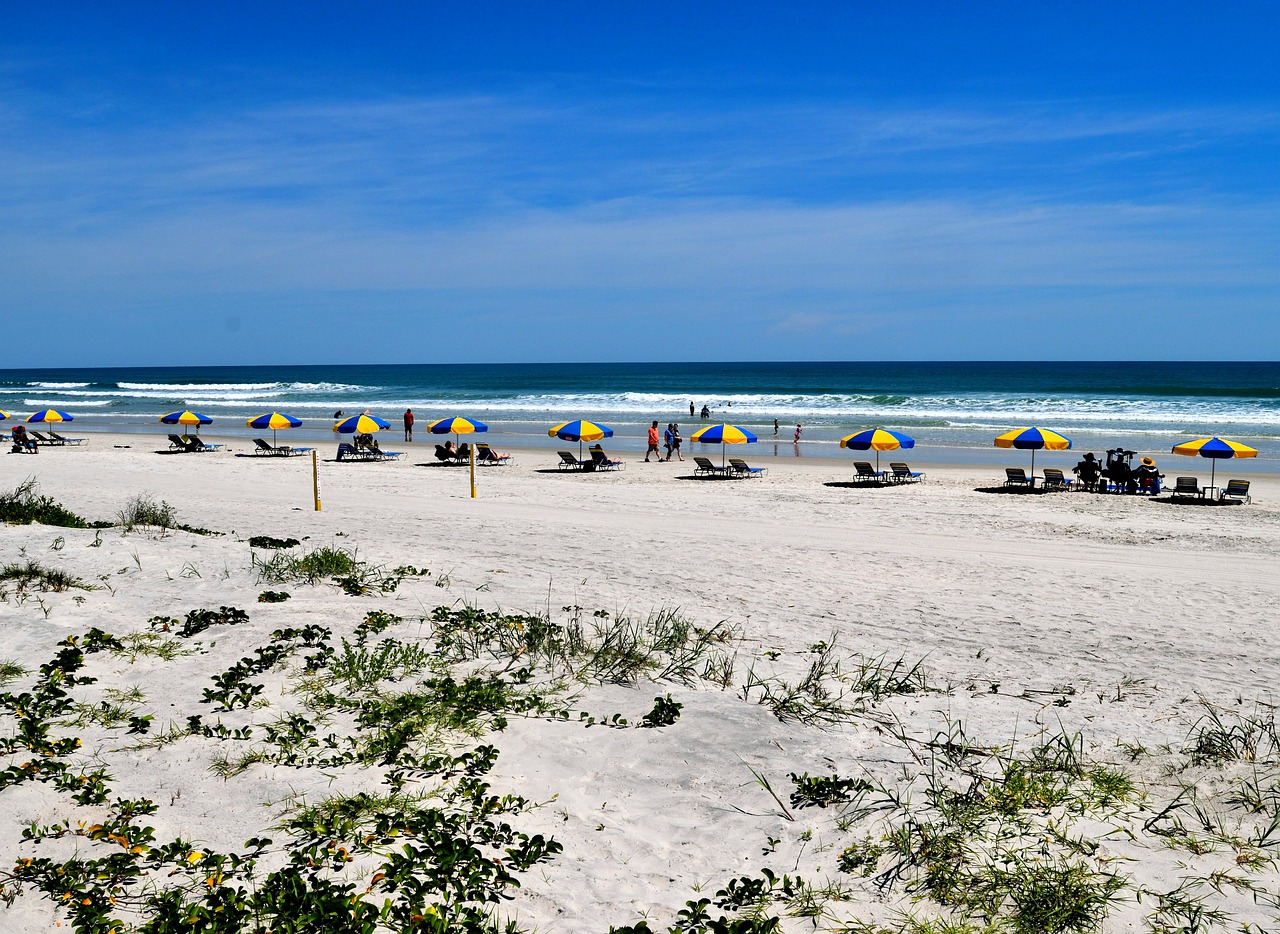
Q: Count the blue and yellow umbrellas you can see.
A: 11